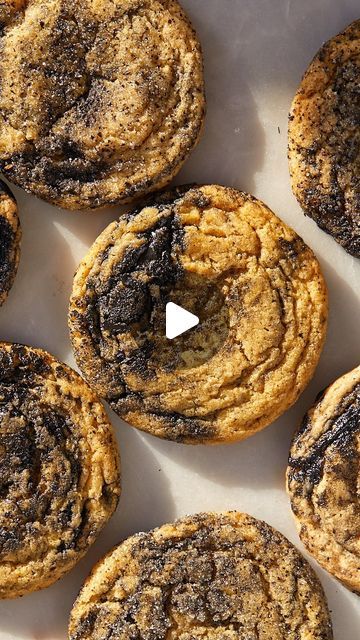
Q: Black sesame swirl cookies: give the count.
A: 7